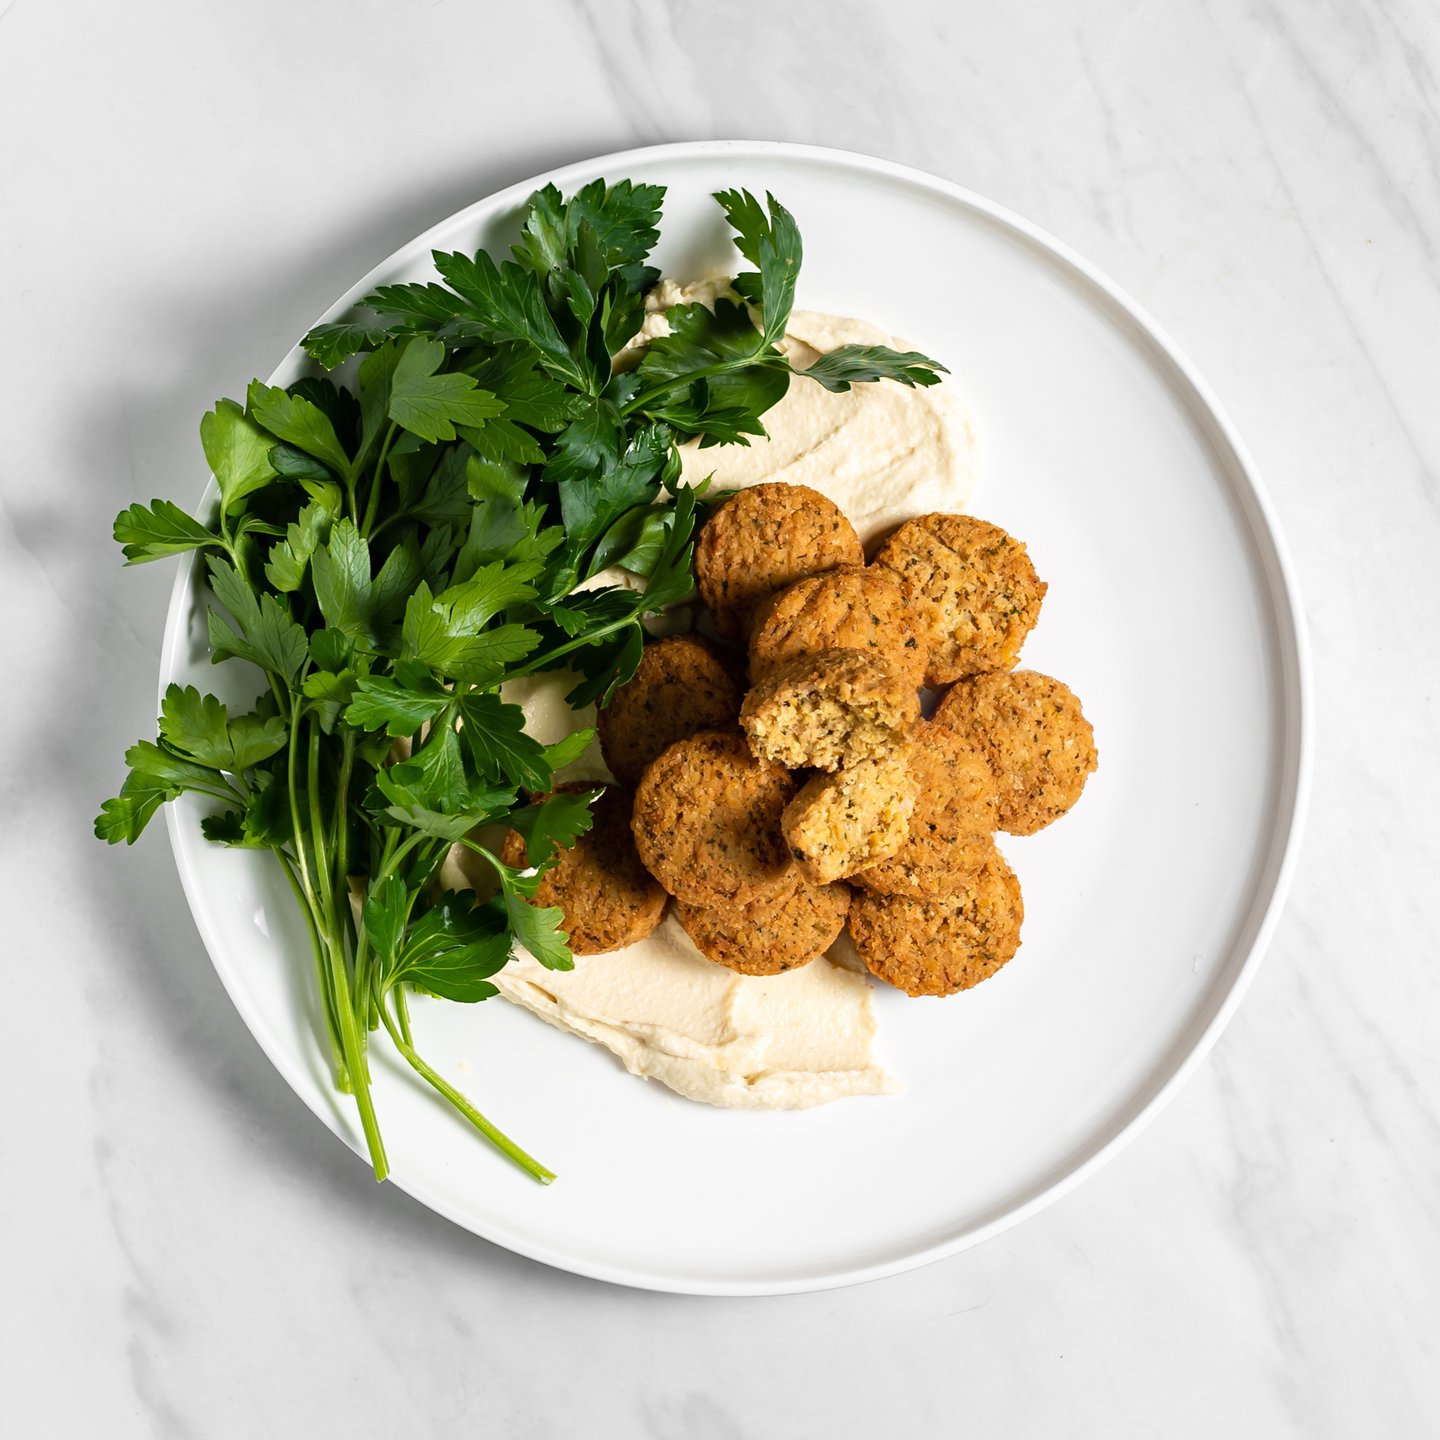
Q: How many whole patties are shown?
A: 10